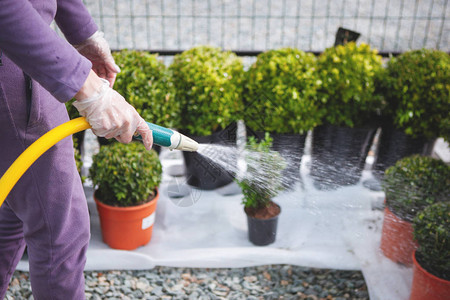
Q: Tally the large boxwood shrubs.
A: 5